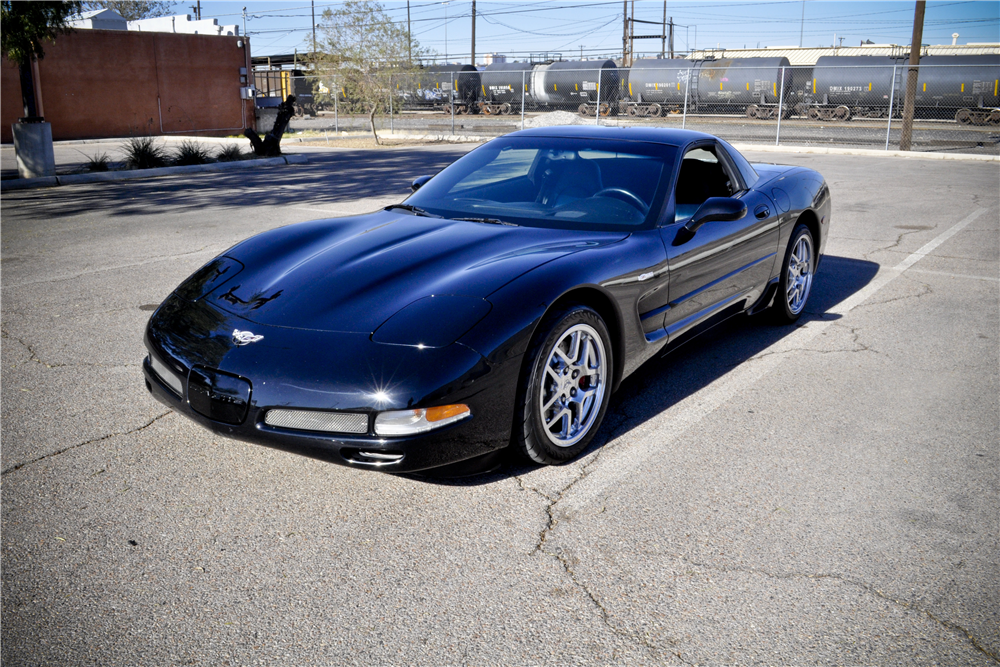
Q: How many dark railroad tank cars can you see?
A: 4